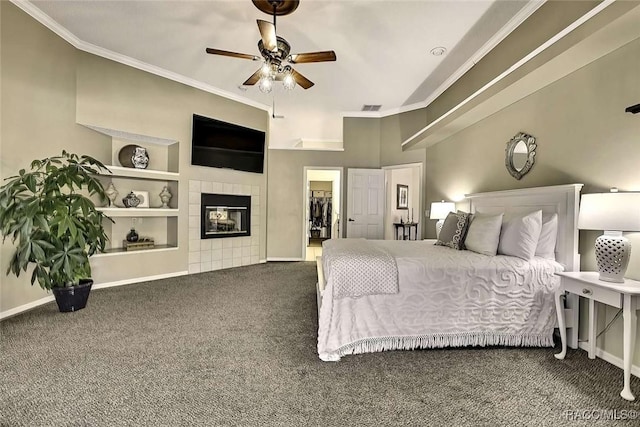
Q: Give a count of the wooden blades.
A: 5